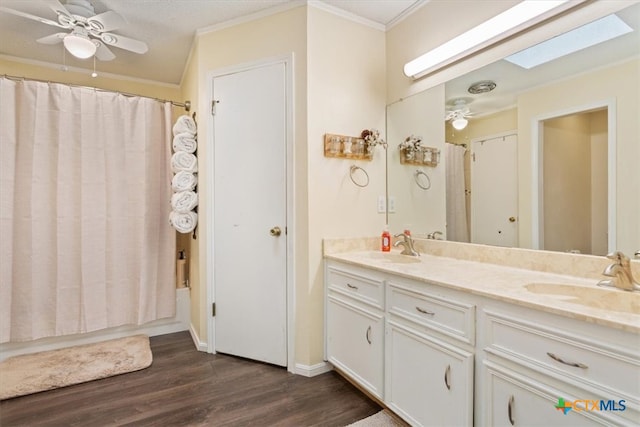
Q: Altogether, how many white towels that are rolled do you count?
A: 6